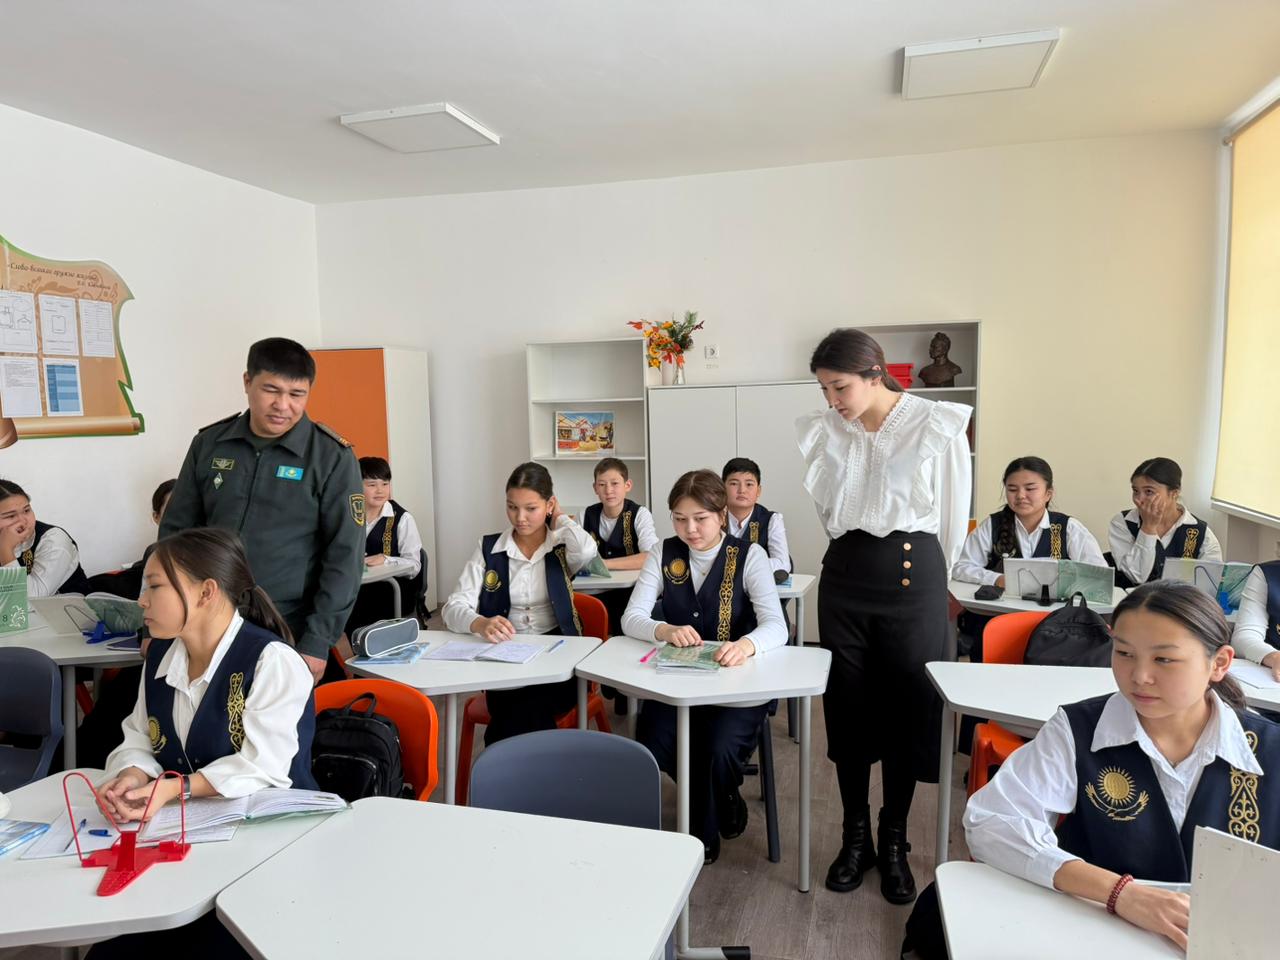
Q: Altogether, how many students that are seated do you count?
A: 12